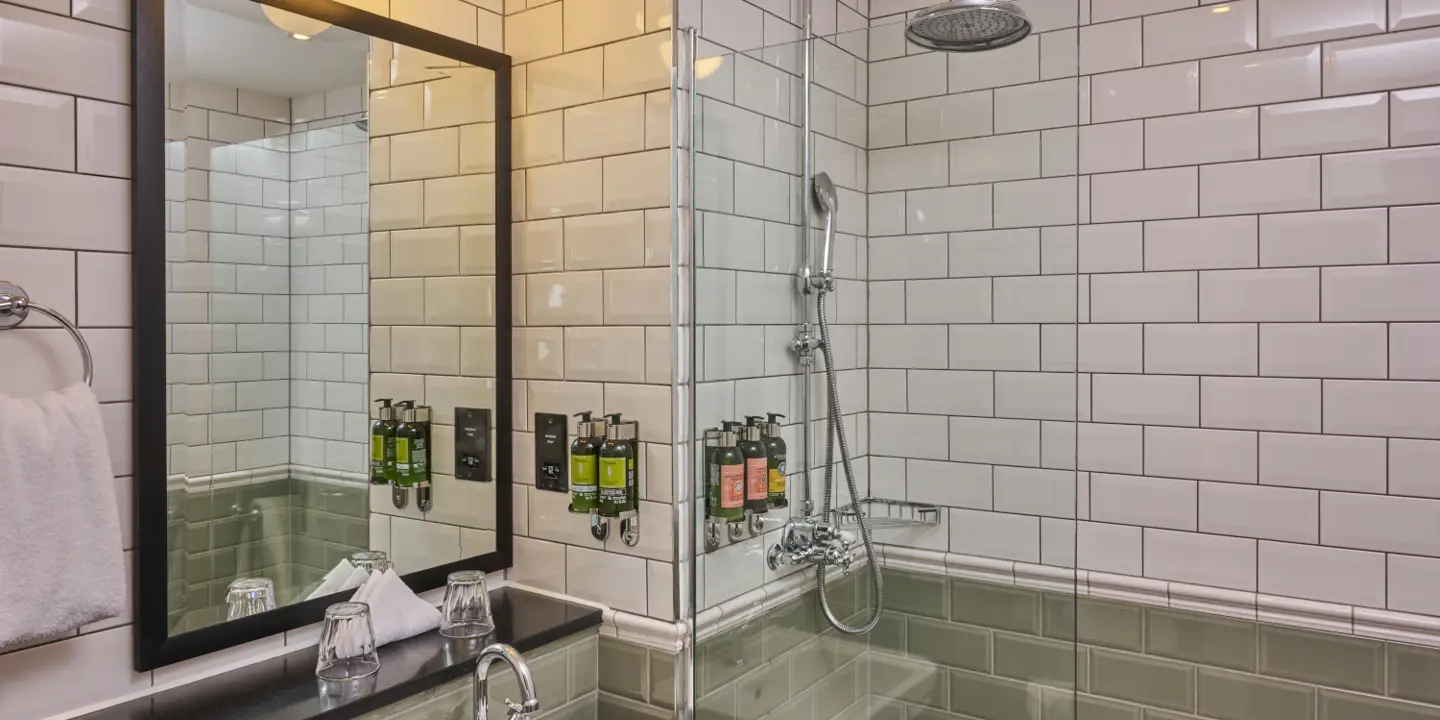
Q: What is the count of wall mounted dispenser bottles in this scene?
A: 5